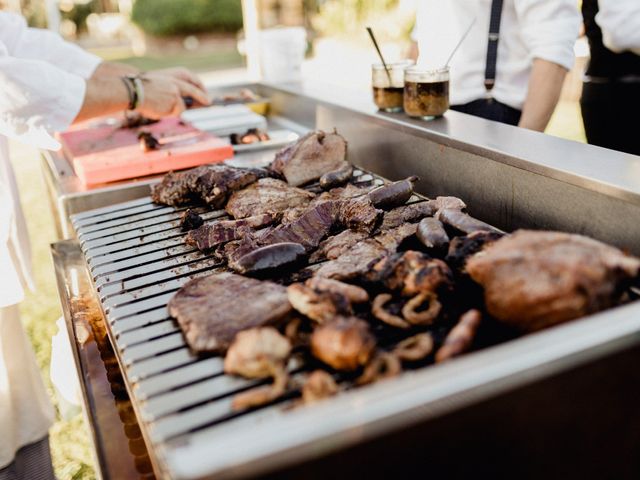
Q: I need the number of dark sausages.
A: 5